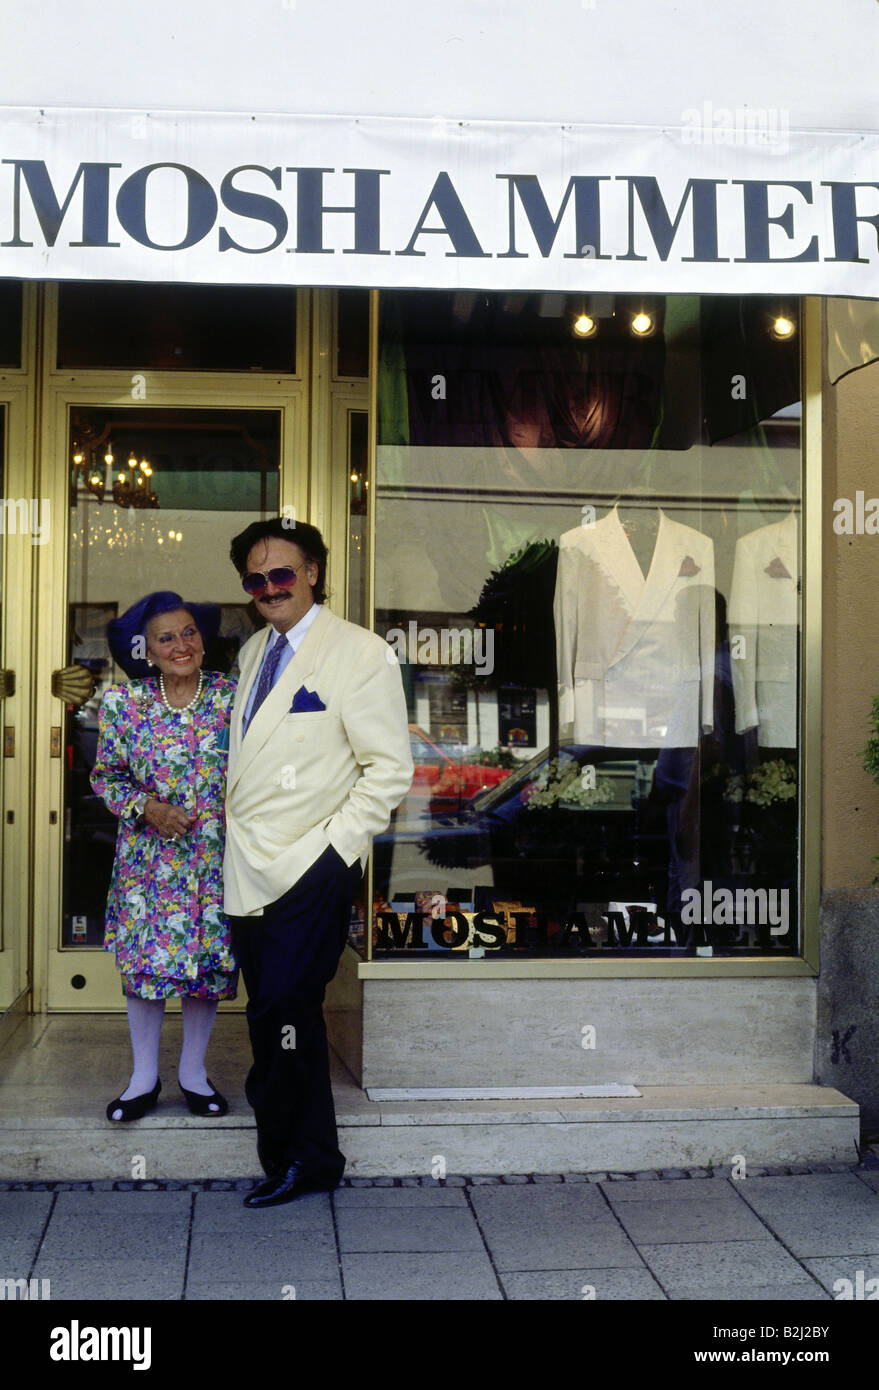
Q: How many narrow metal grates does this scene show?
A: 1